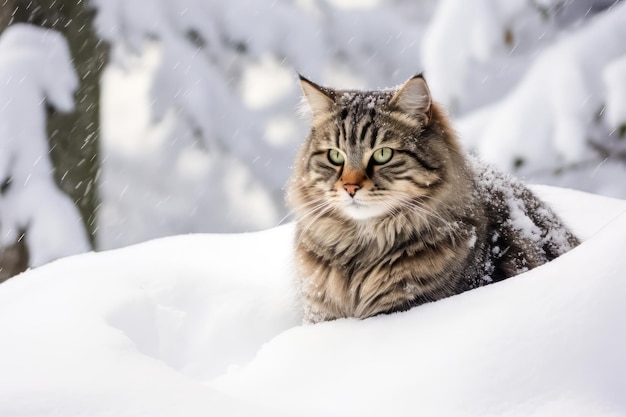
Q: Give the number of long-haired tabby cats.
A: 1